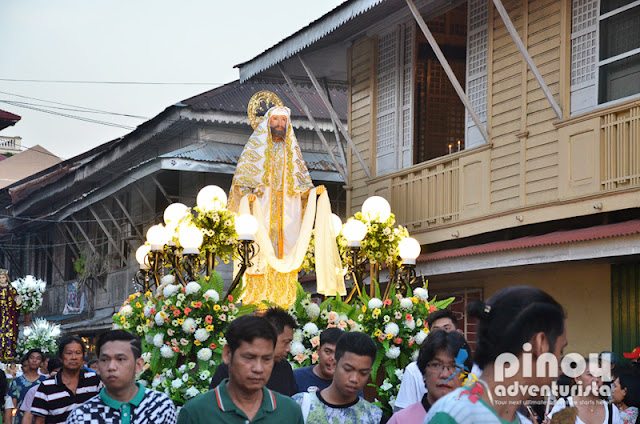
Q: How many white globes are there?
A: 10